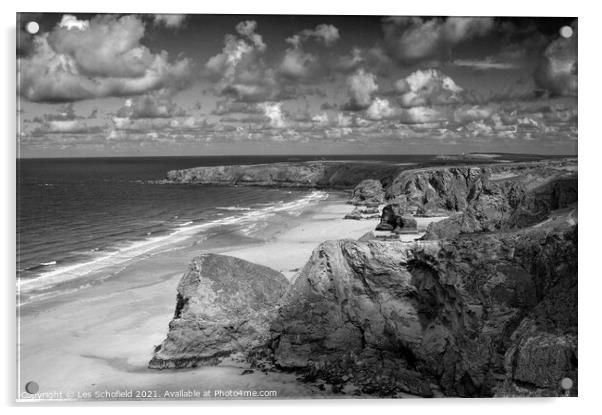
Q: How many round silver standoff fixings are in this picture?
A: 4